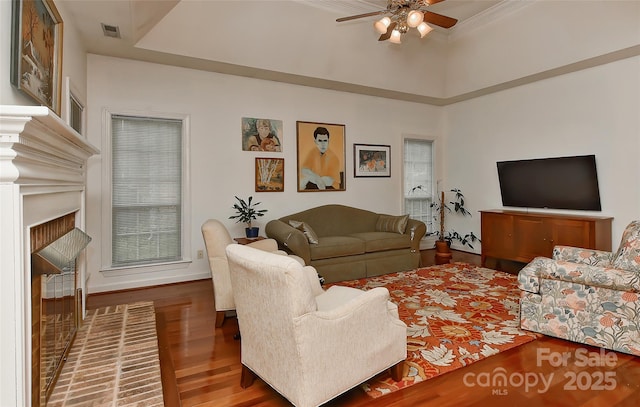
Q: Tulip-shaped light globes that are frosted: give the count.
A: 4